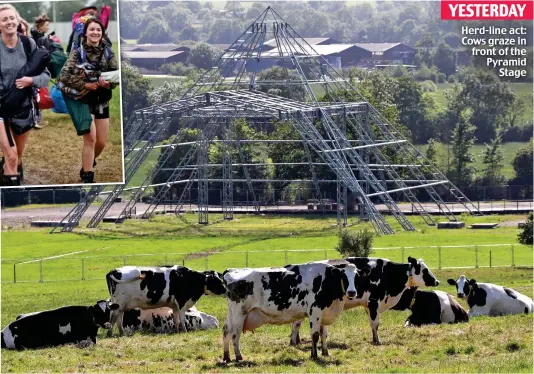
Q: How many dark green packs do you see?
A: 2